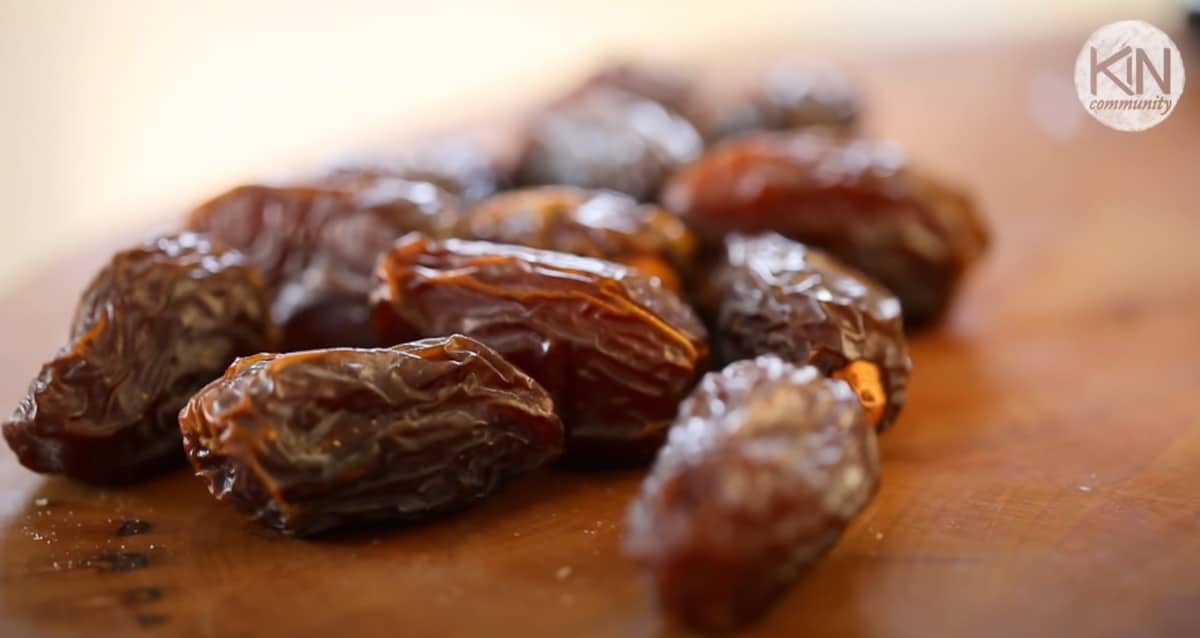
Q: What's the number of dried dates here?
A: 12